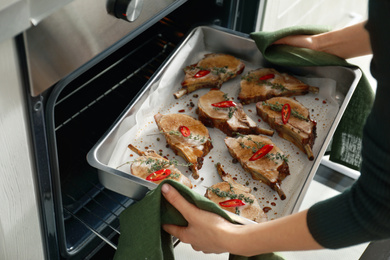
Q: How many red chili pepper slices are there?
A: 8